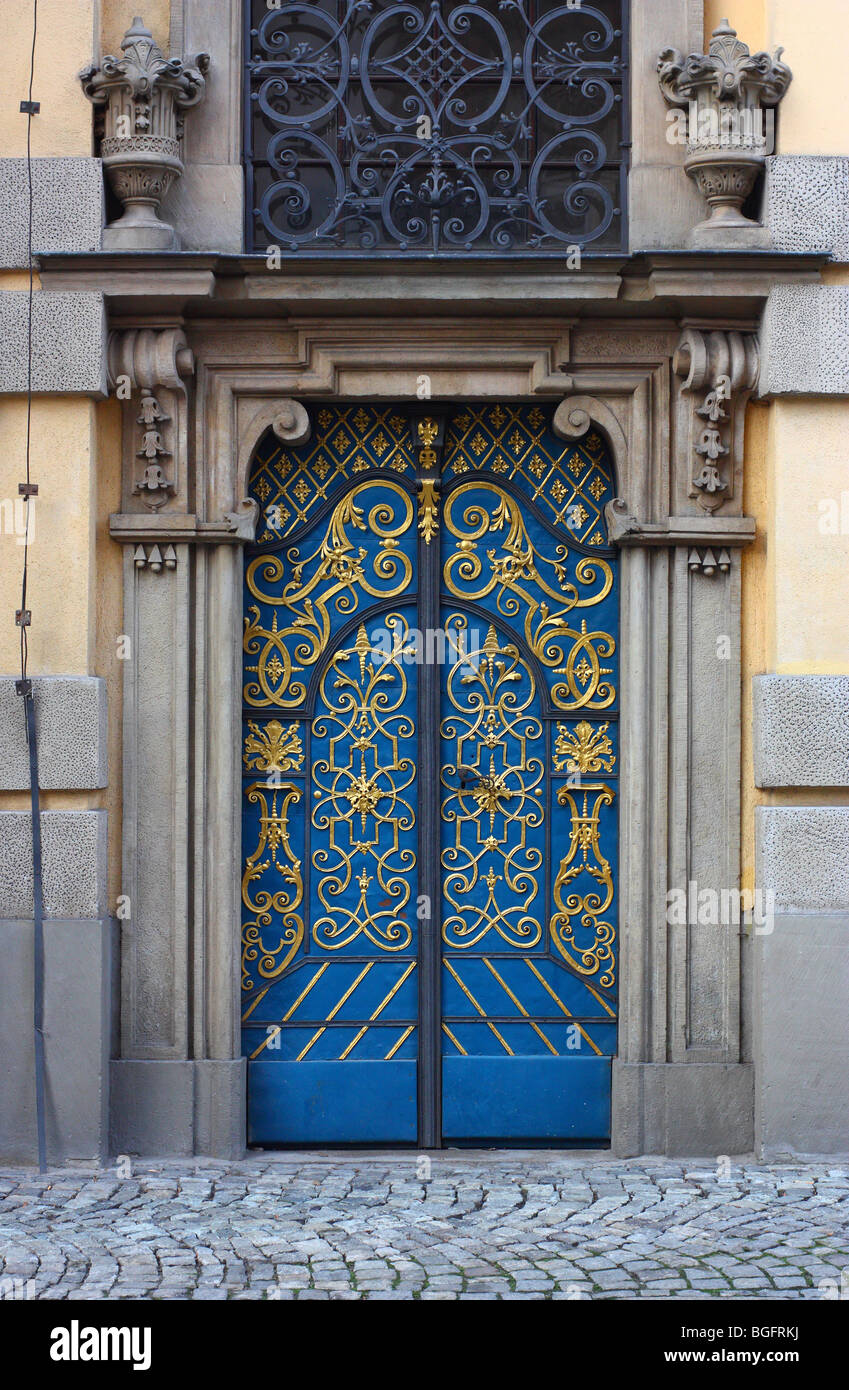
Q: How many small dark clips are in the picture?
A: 4